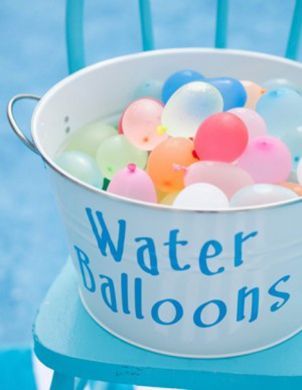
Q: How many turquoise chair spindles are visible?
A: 4